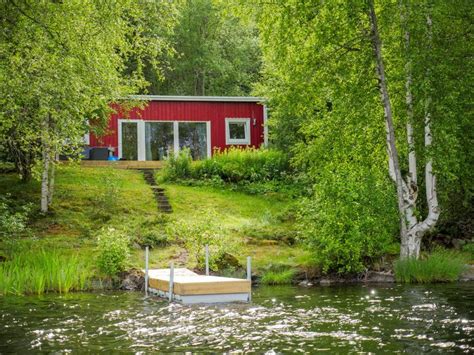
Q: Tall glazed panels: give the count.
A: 3